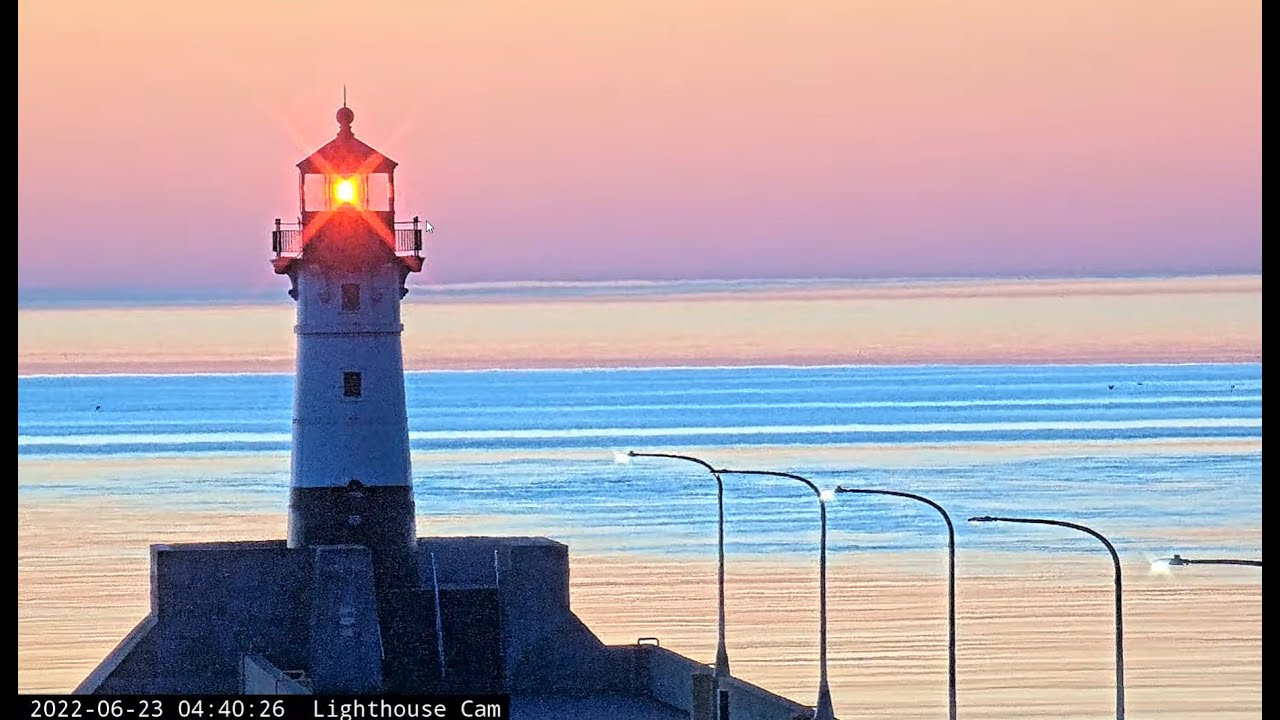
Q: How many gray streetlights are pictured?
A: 5